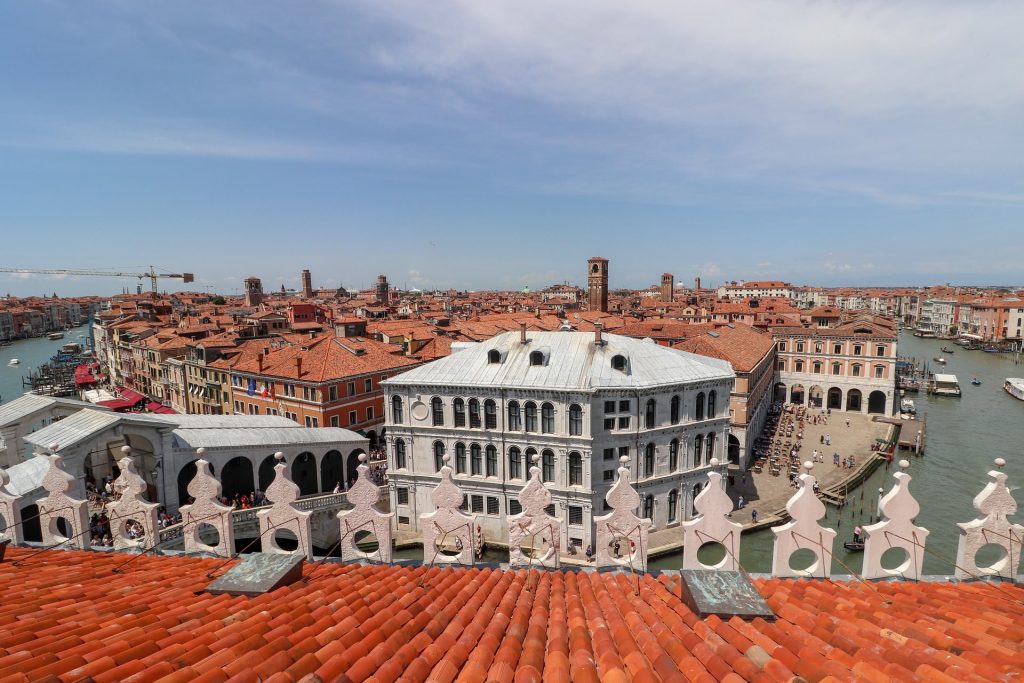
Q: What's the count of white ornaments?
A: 13